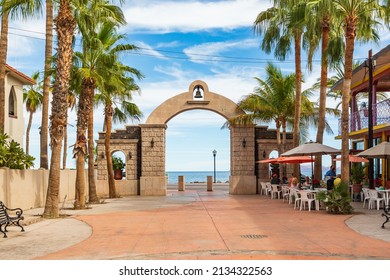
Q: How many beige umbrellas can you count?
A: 2